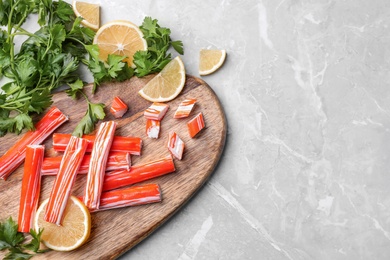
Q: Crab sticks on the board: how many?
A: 8